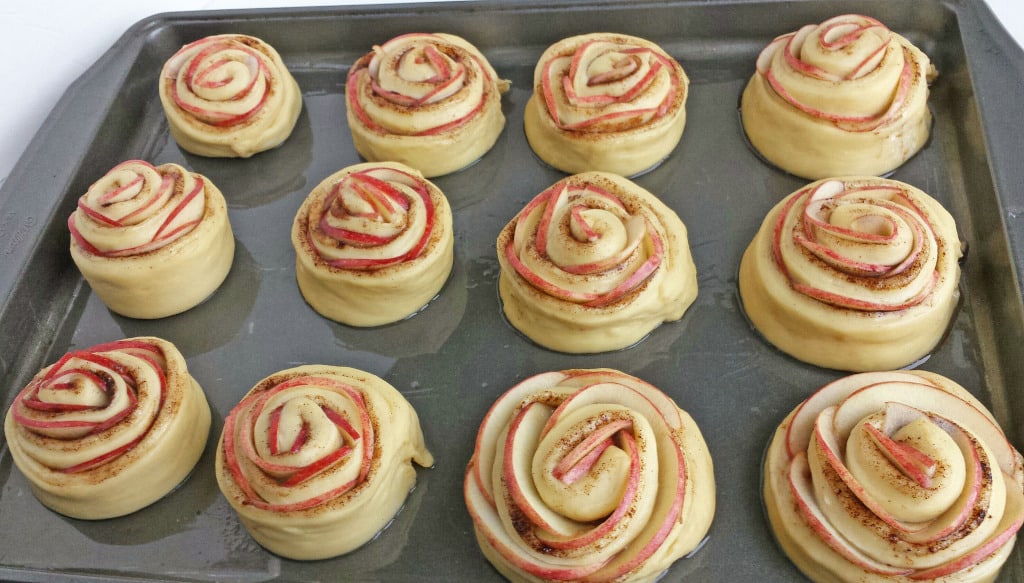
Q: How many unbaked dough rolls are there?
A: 12